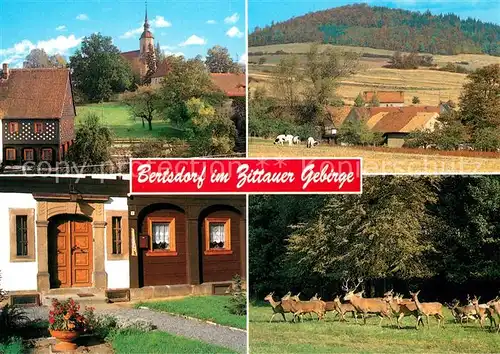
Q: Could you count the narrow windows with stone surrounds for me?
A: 2